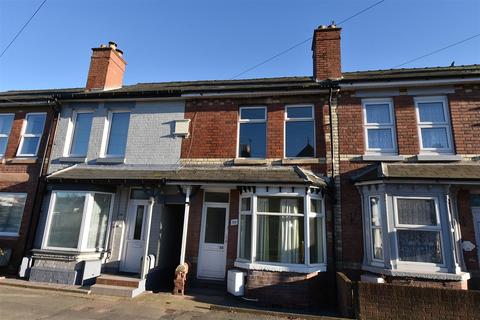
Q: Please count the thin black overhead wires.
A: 3